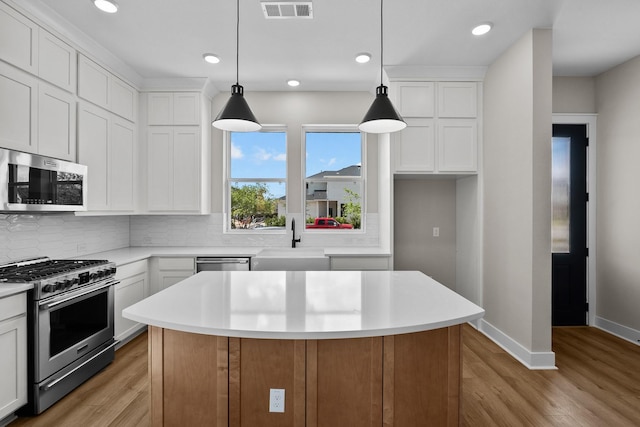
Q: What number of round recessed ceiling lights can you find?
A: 5